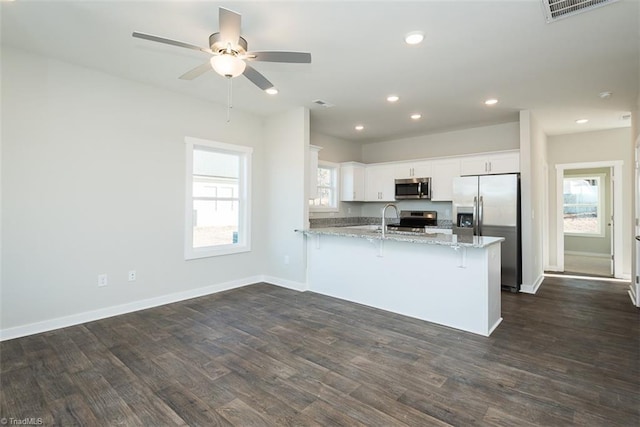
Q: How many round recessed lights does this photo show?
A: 7